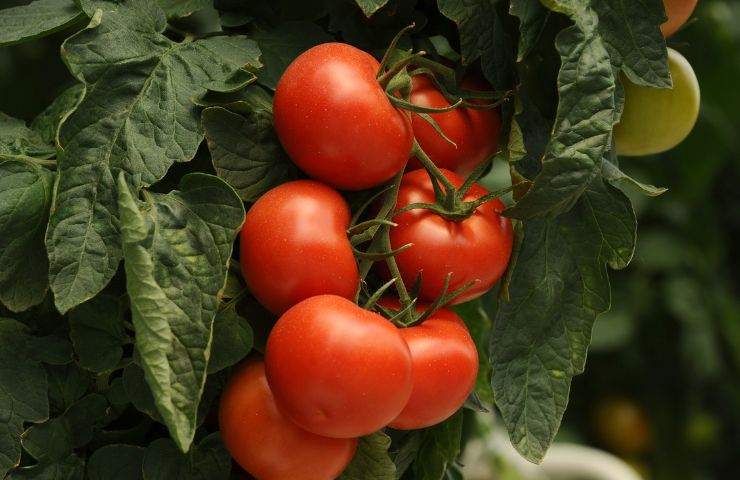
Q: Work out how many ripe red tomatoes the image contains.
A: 7